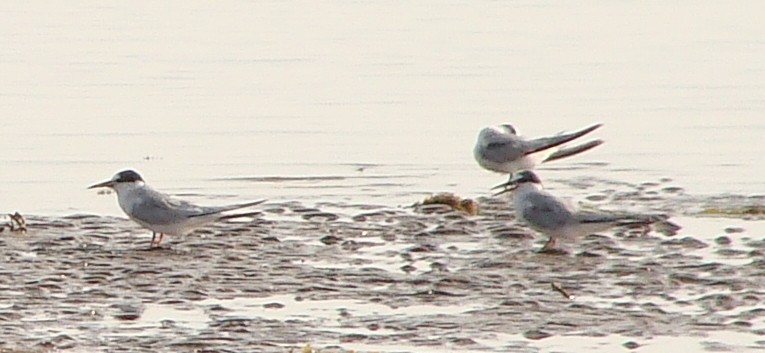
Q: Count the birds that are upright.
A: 2